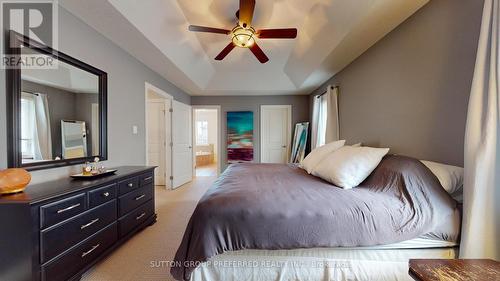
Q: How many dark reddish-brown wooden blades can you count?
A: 5